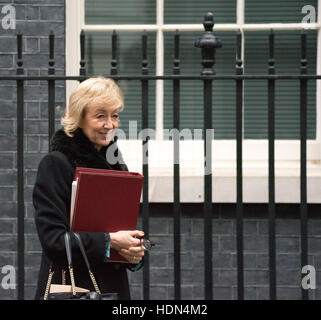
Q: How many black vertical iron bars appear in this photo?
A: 10